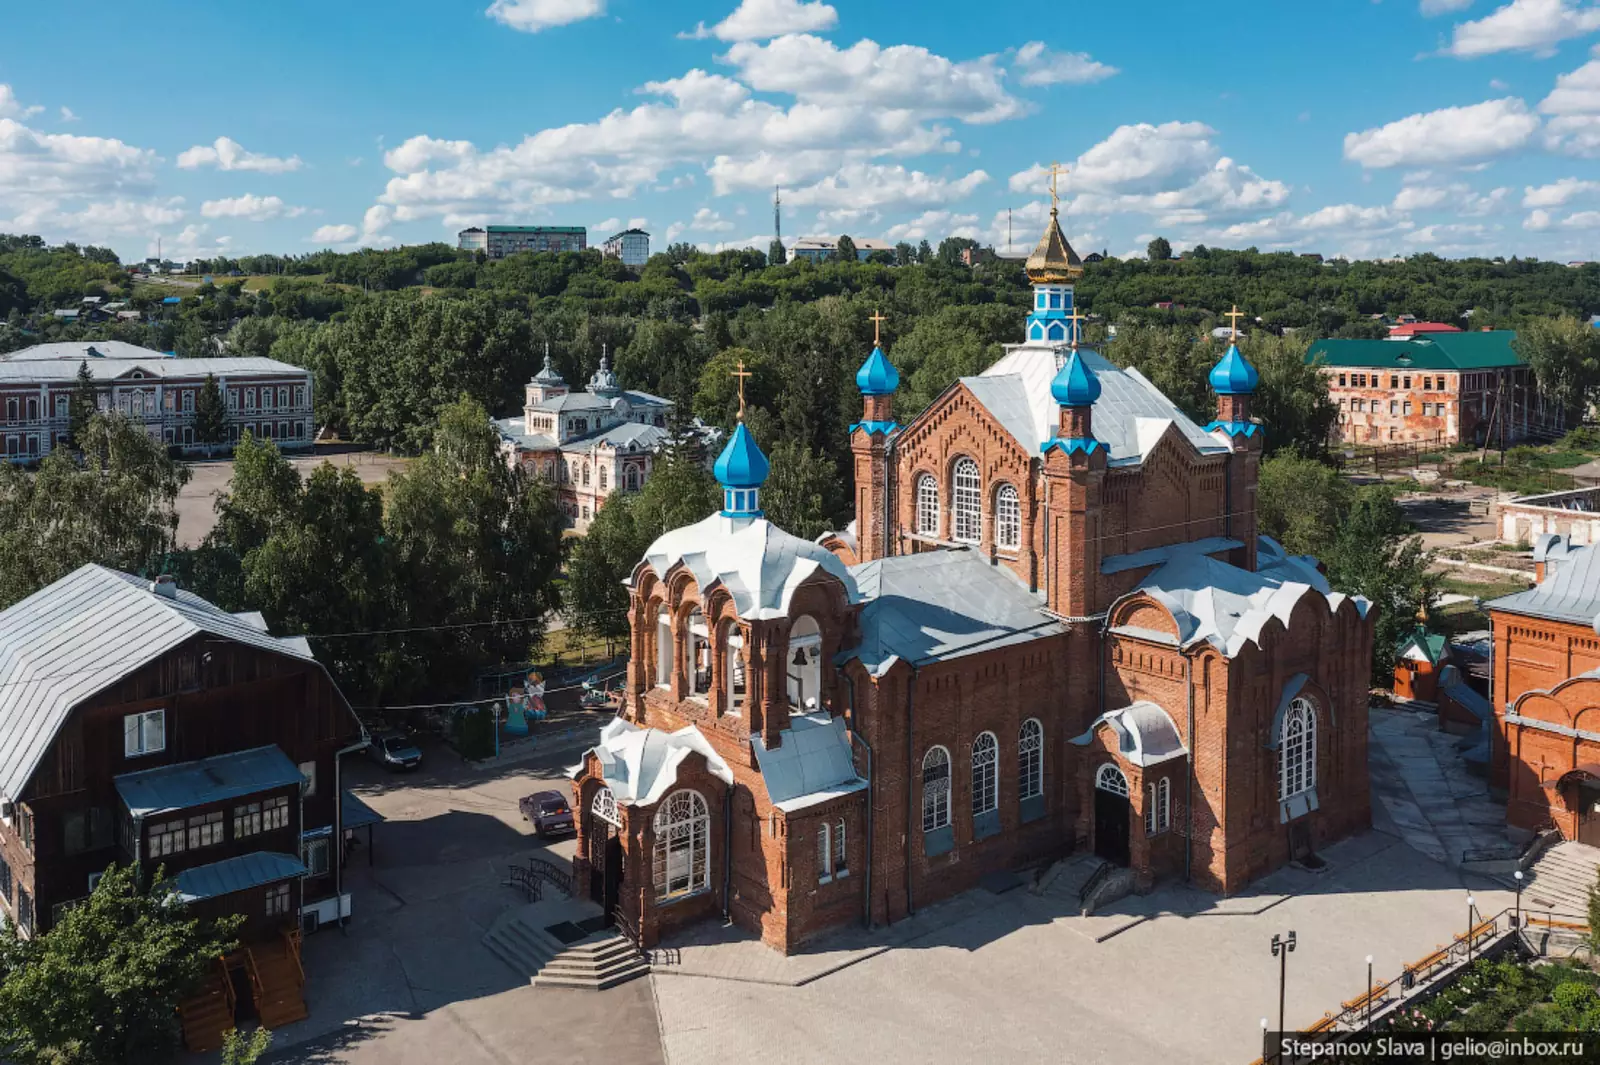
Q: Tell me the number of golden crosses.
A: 5